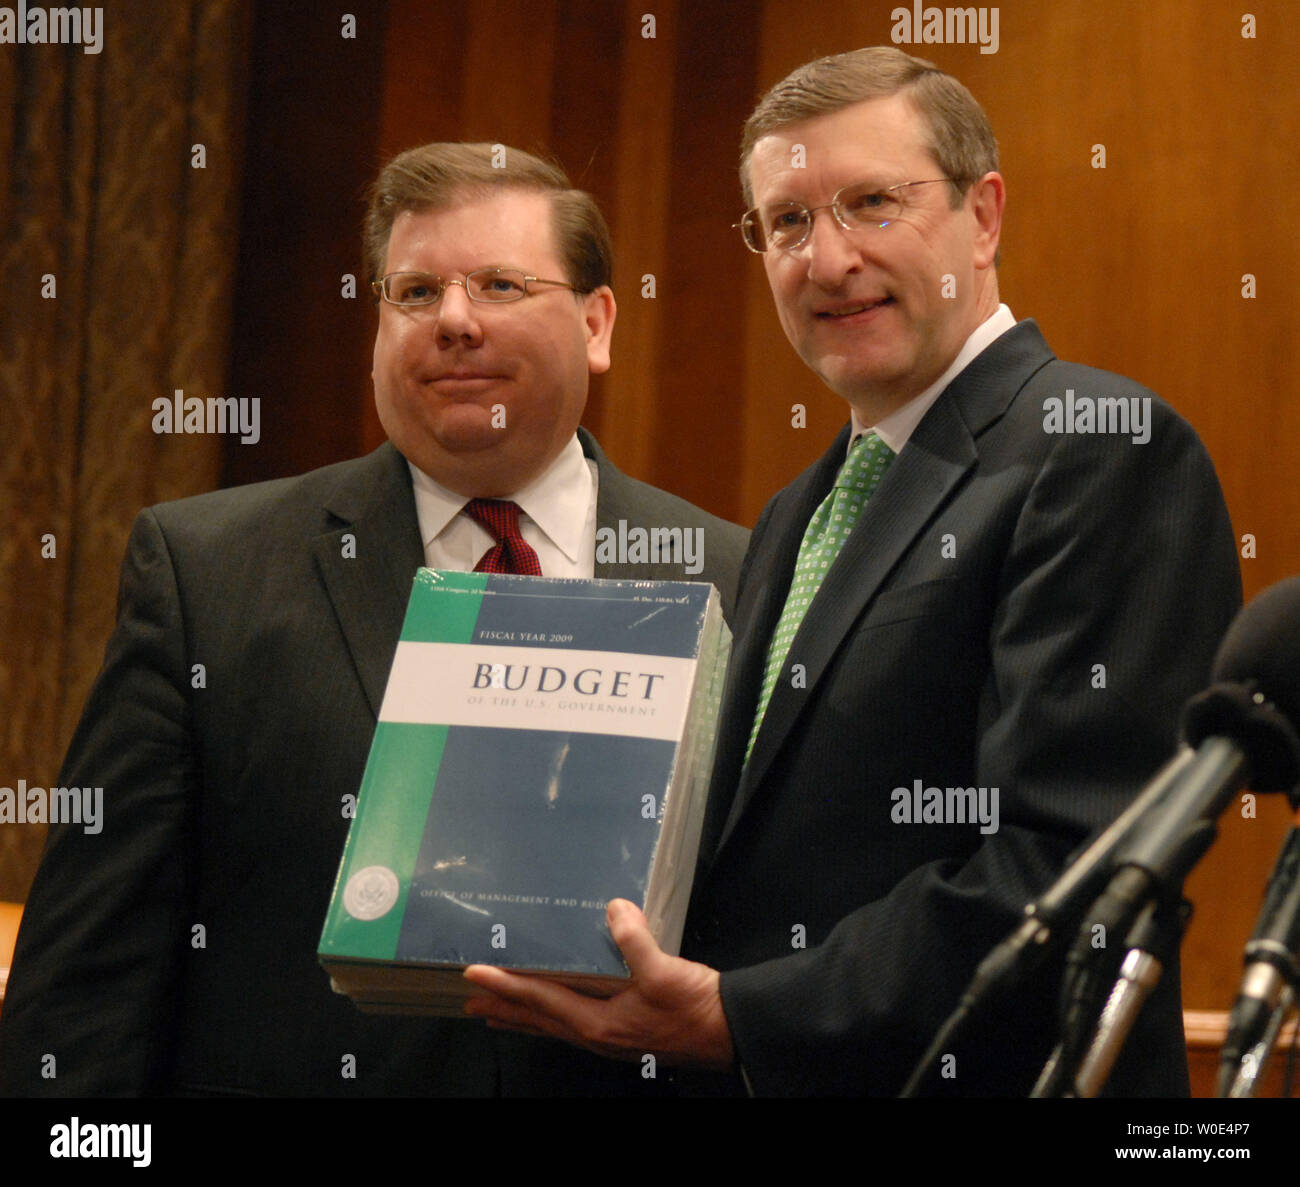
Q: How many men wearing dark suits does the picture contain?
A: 2